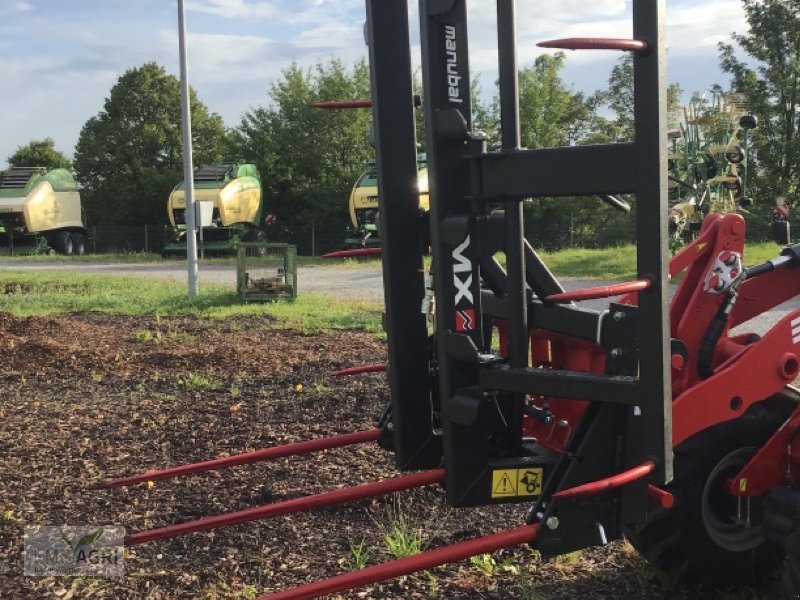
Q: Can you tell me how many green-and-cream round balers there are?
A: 3